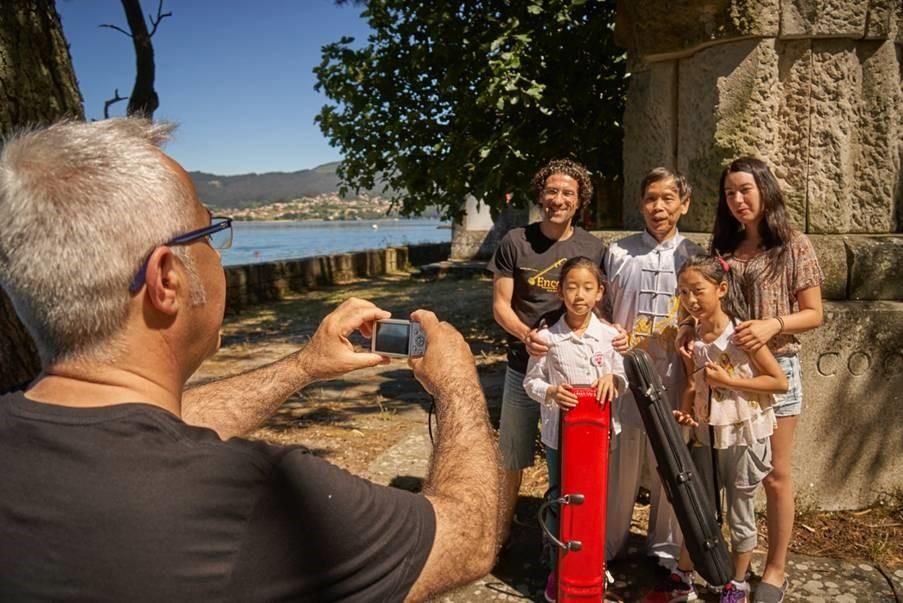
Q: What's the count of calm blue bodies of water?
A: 1